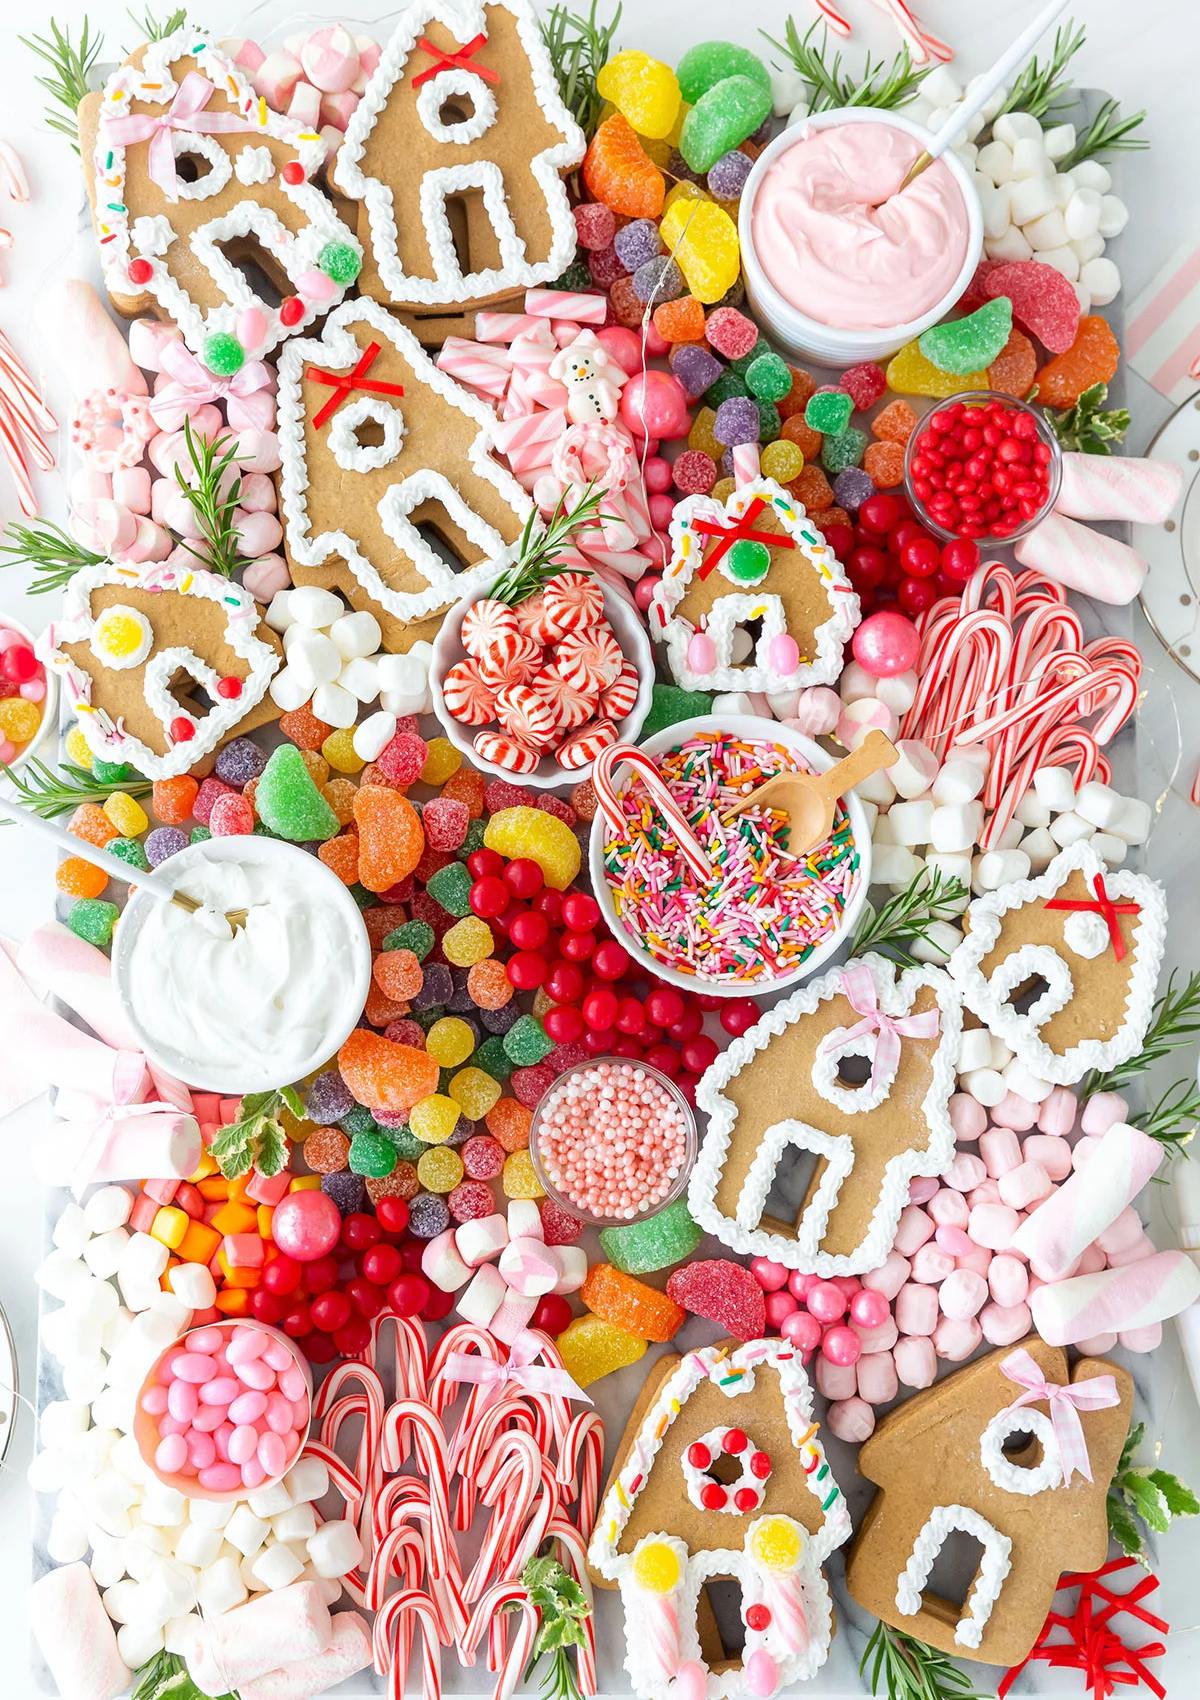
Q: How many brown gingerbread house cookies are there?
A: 9